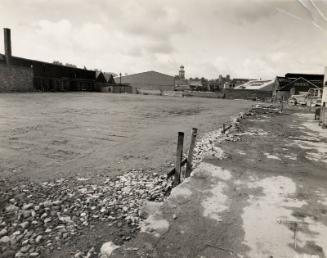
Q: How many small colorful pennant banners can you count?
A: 0